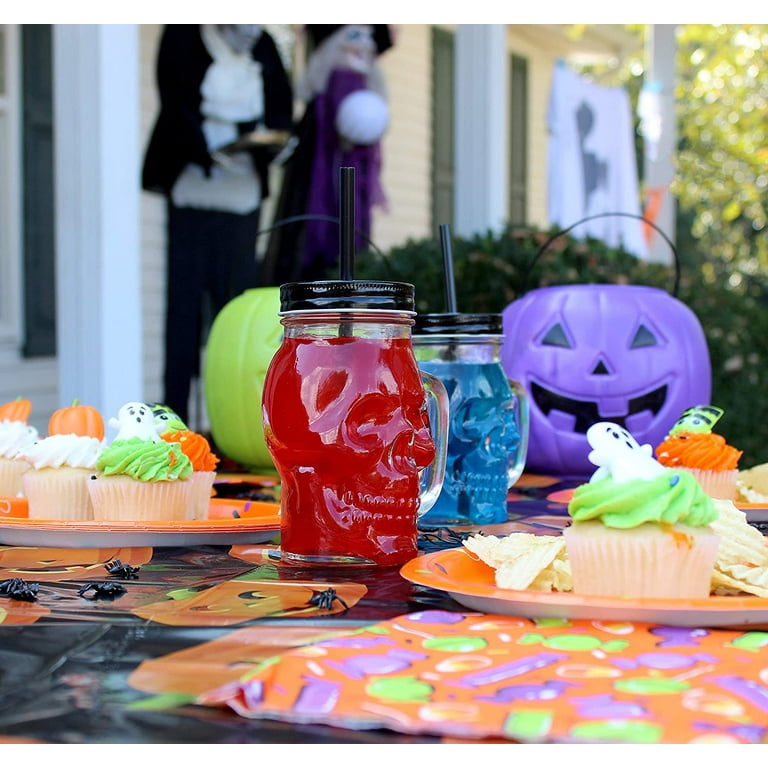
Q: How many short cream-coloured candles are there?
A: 0